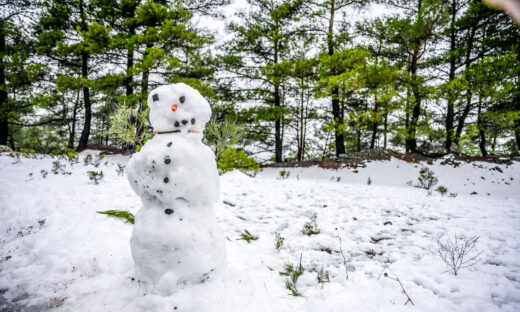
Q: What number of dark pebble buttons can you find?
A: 4